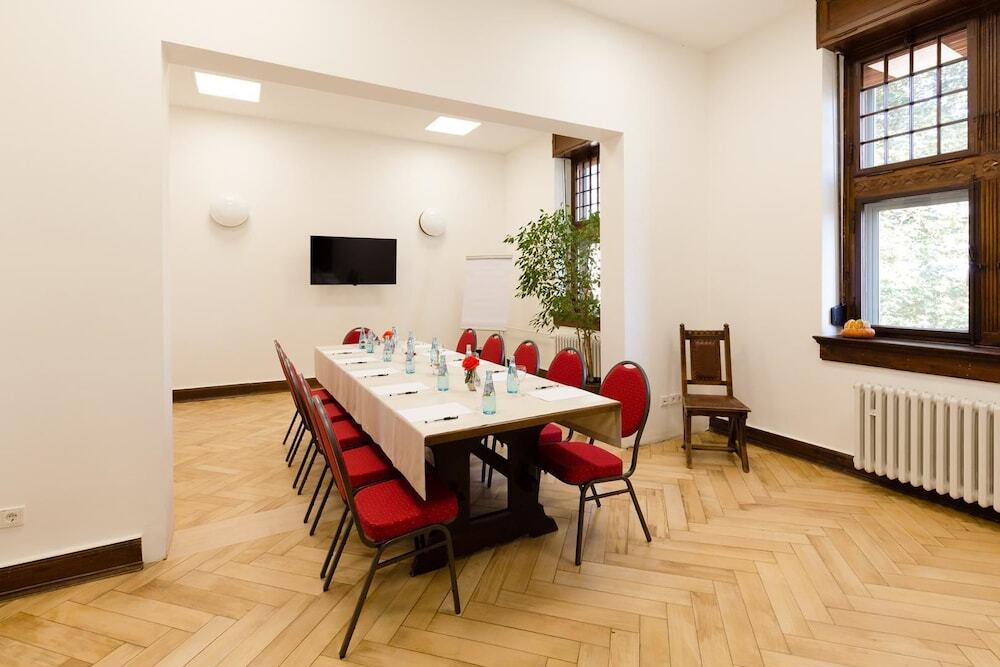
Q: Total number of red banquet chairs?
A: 11